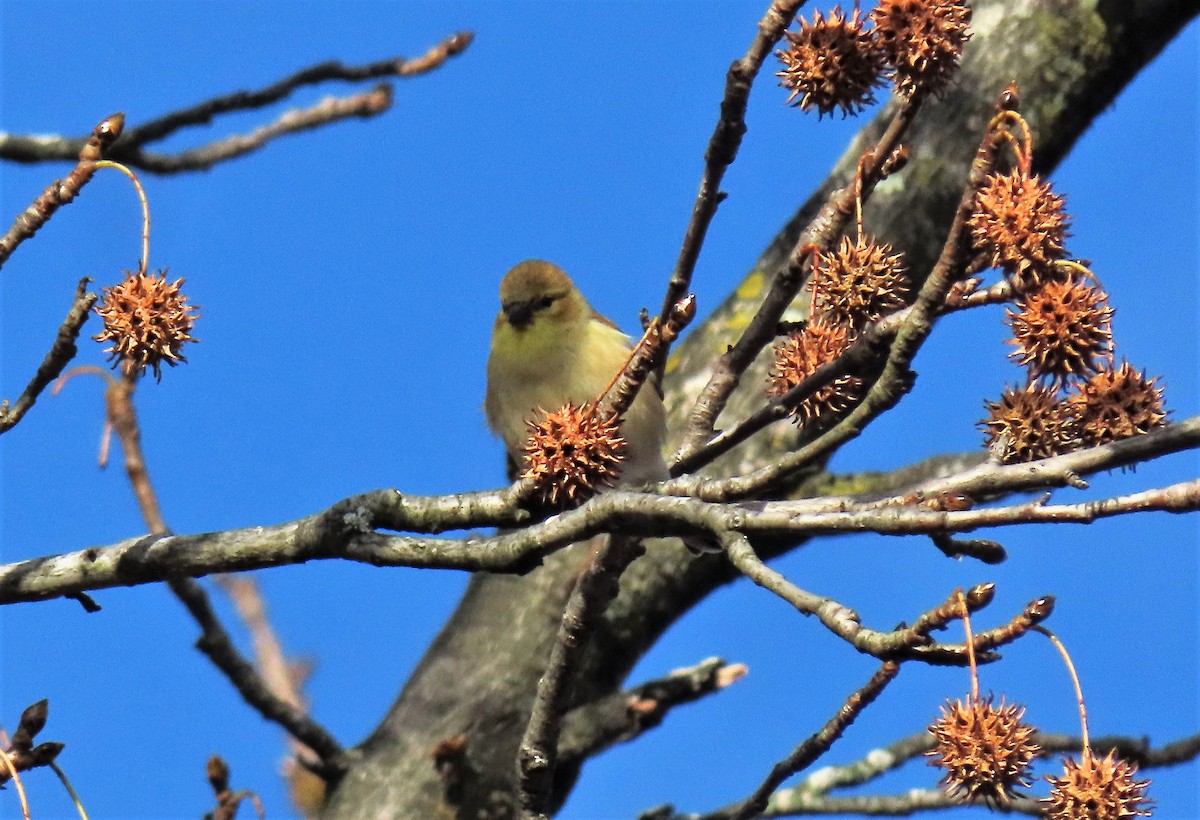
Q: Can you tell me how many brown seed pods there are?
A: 12